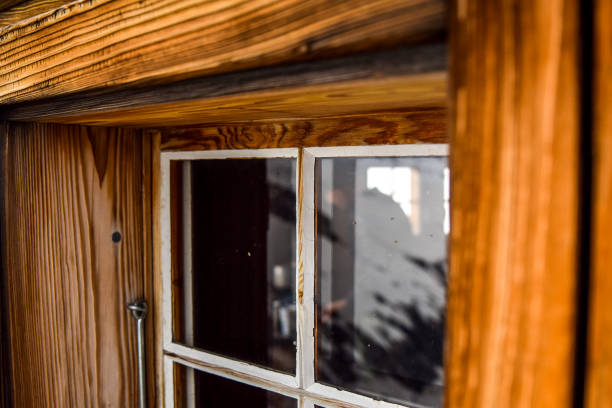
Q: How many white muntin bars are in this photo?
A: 2